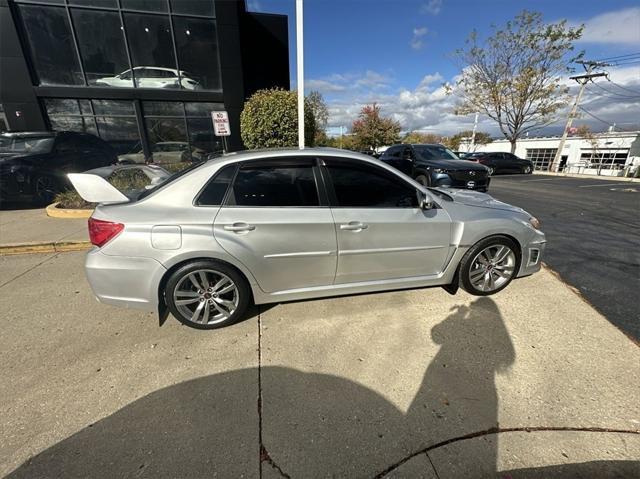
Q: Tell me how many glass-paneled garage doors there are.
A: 2